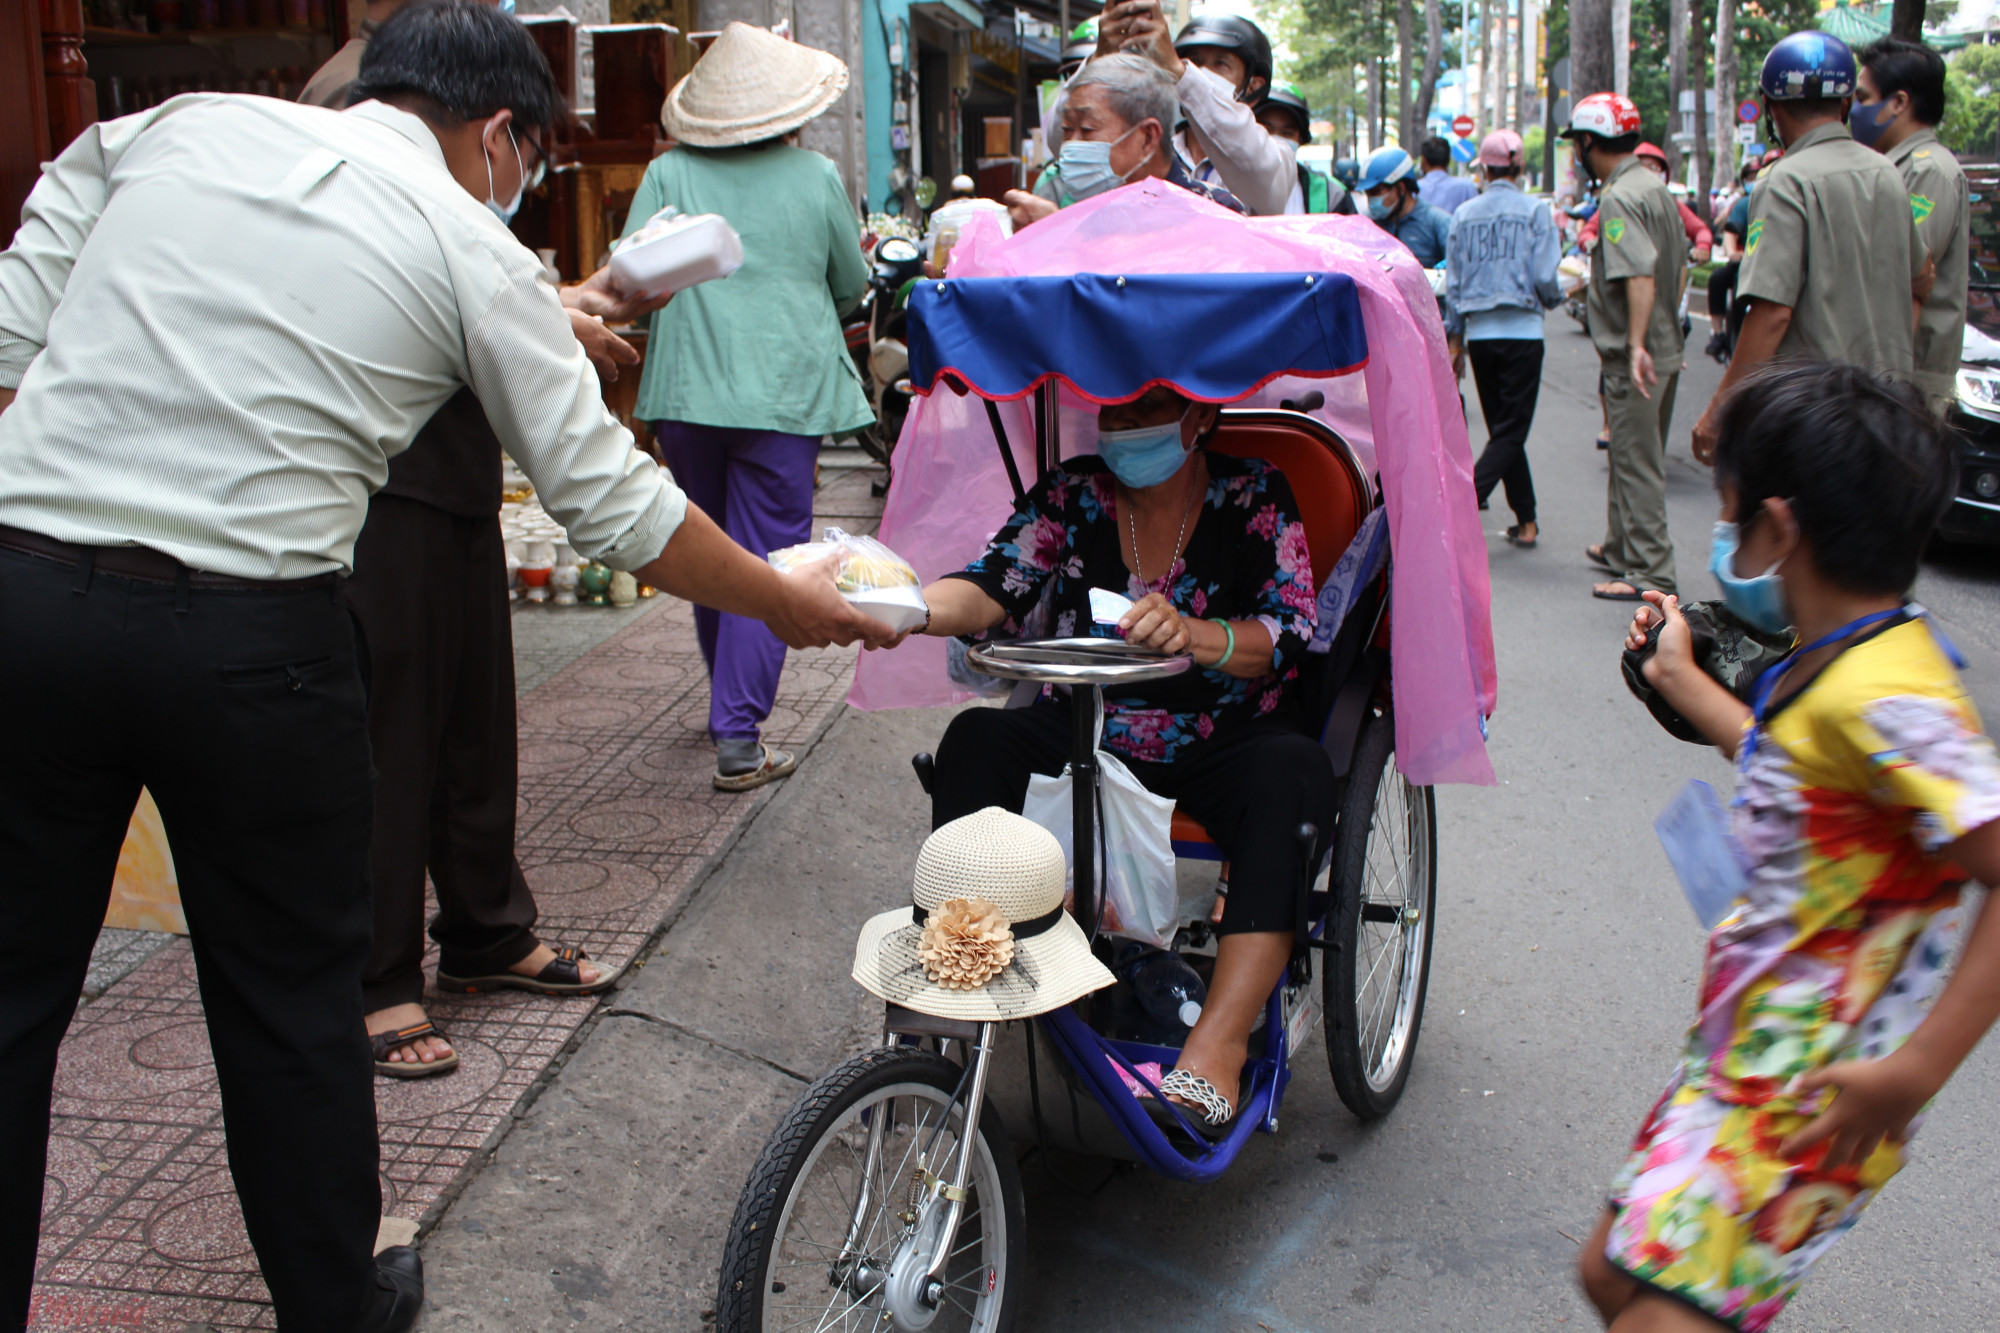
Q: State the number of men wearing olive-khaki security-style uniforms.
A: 3